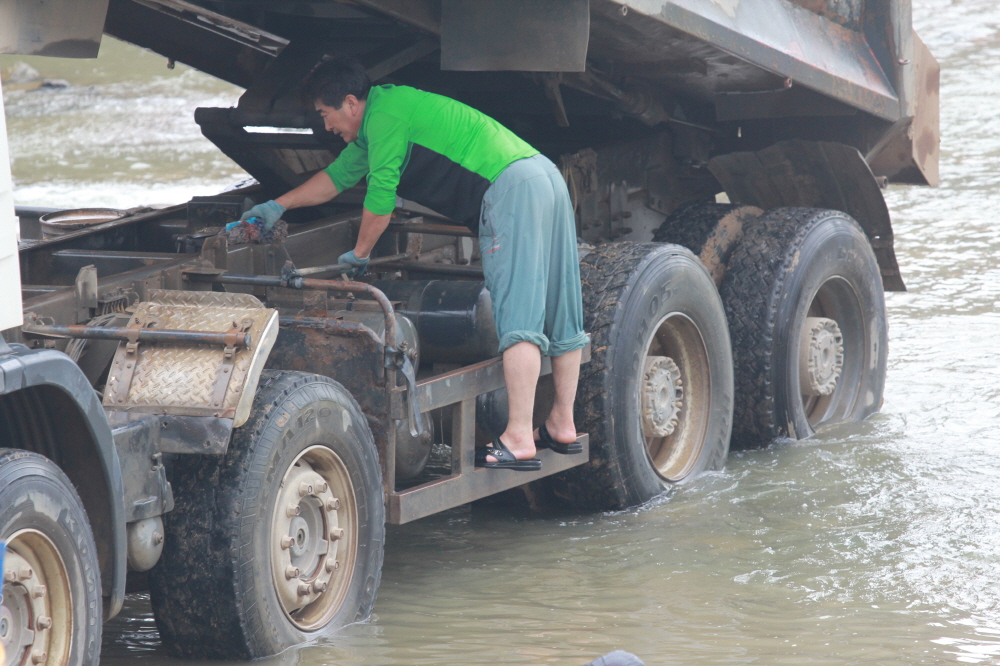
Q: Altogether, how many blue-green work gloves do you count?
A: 2